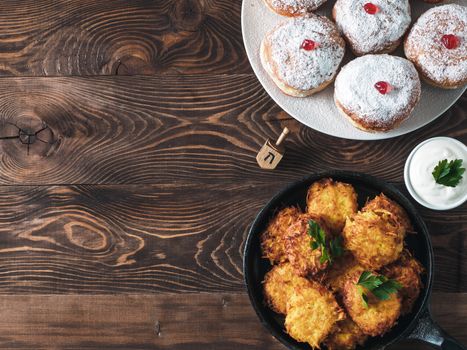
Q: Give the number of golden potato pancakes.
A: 11